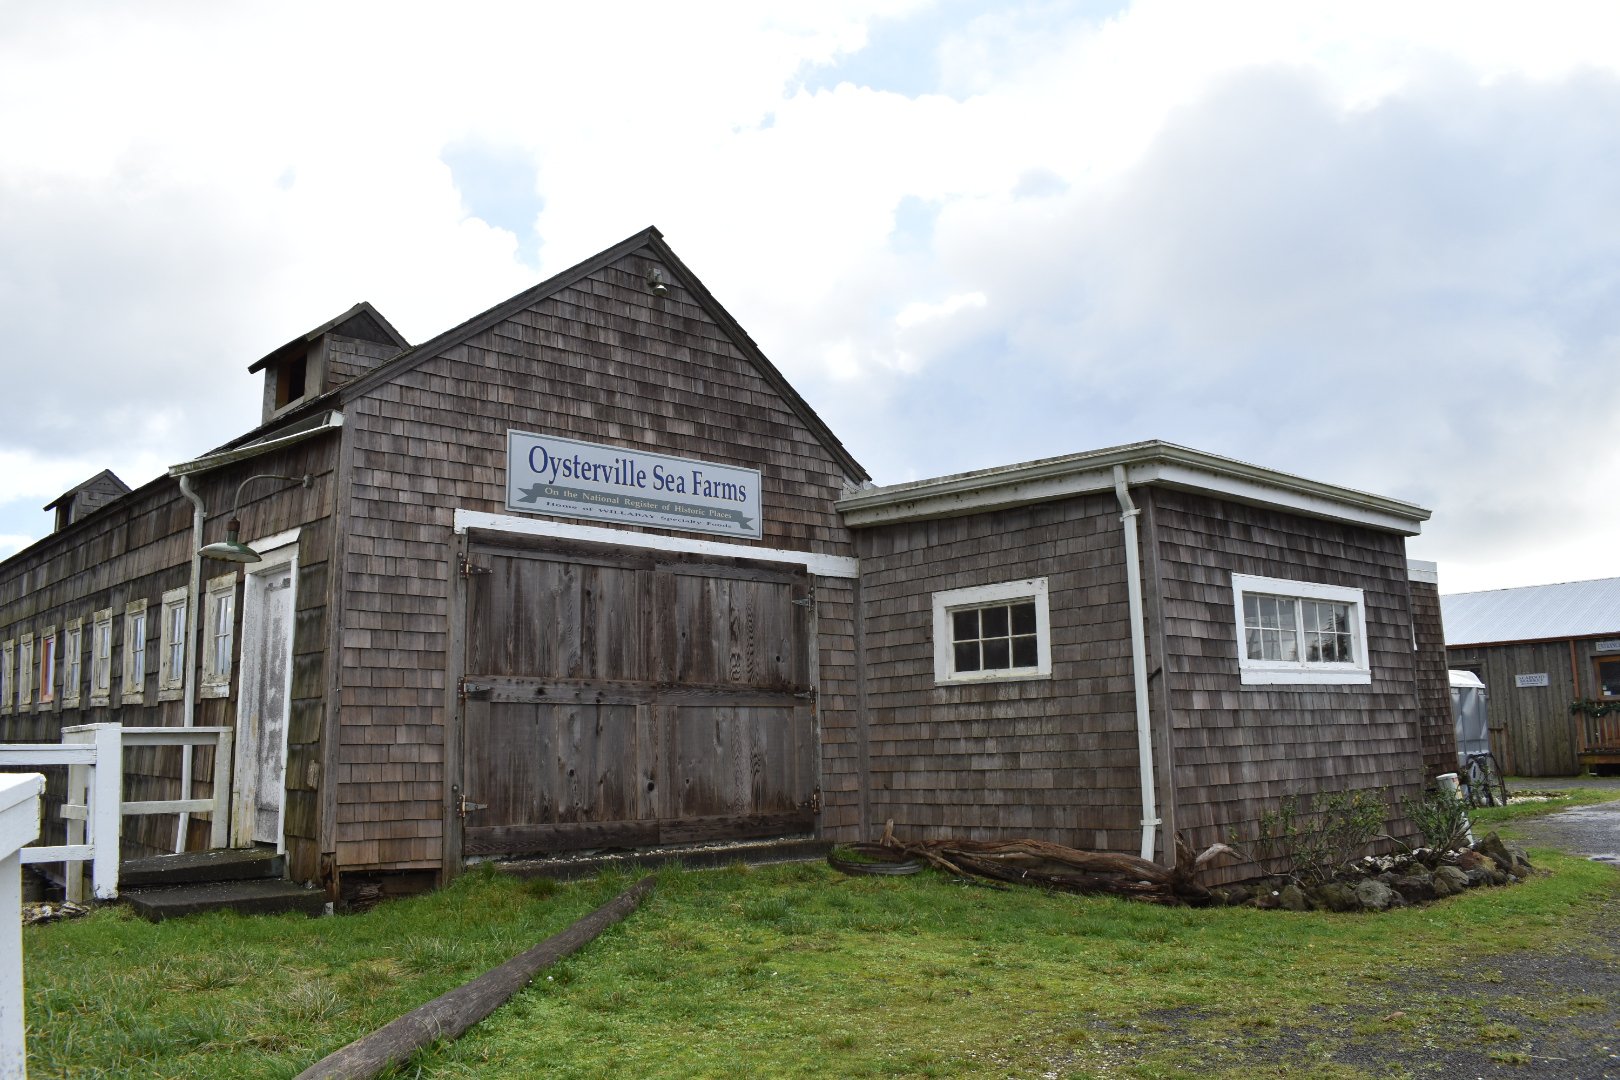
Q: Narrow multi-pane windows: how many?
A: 8